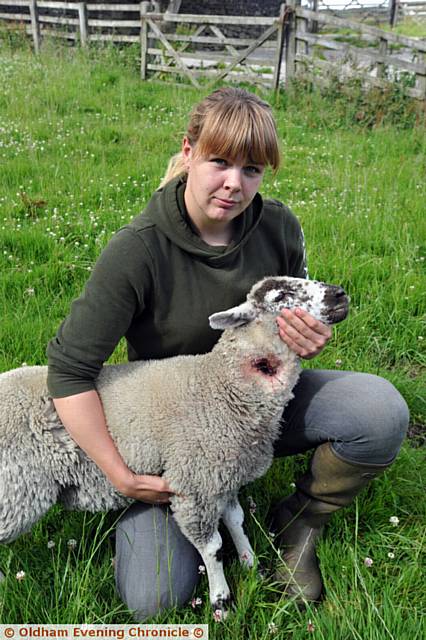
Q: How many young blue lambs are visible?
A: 0